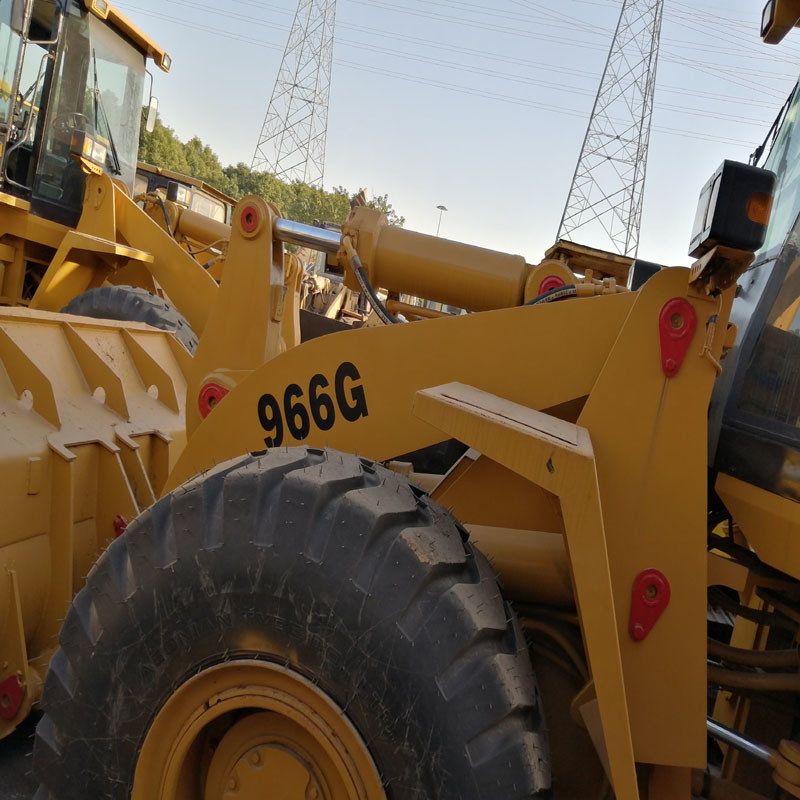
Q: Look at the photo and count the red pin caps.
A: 7